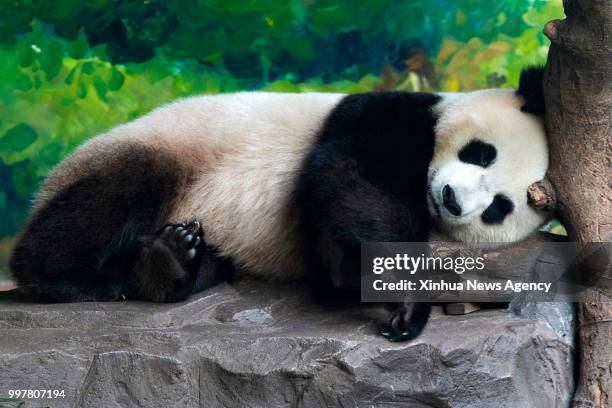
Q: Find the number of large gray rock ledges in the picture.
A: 1